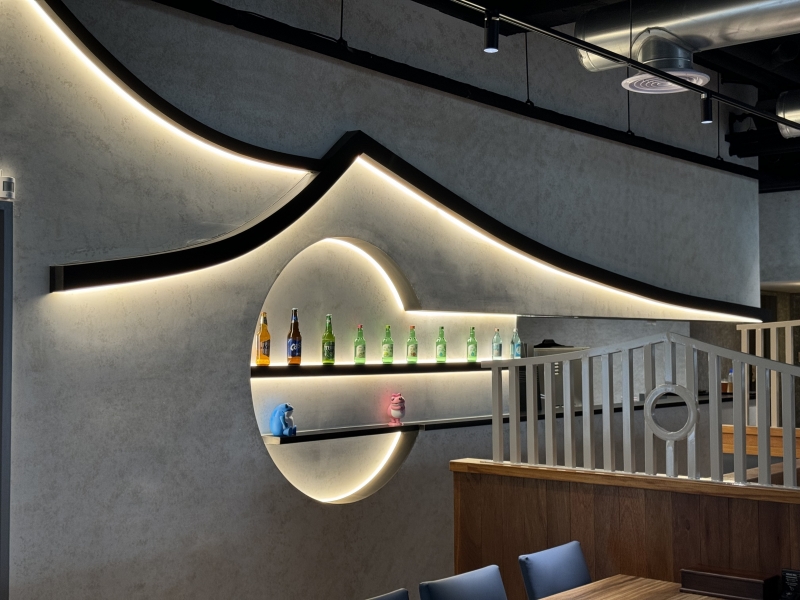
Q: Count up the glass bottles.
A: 10